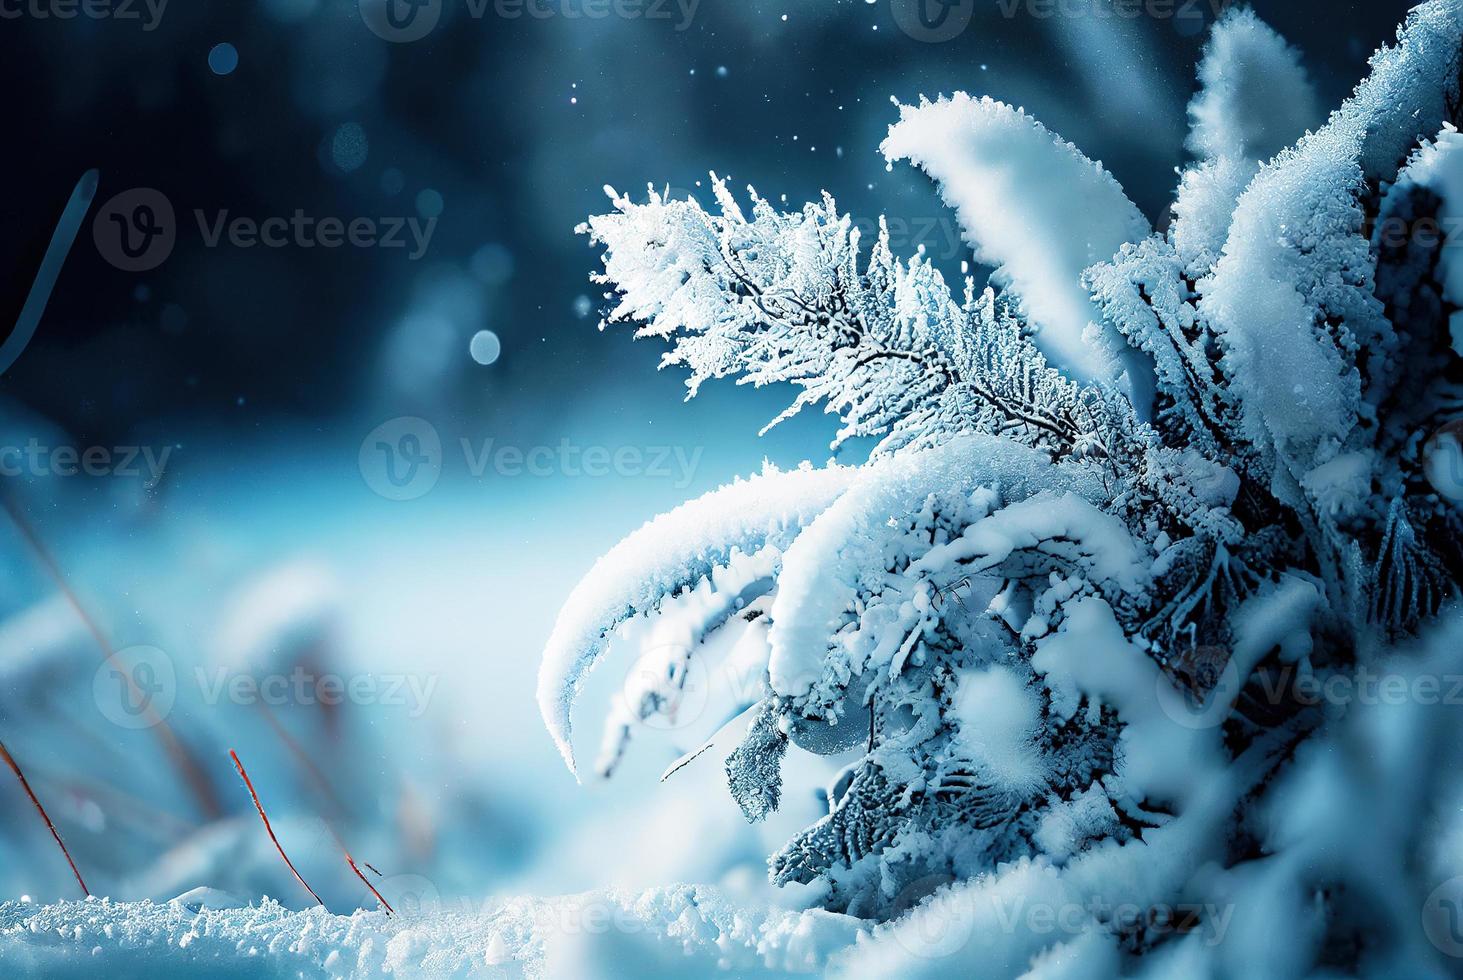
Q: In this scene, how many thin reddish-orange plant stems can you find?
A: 3